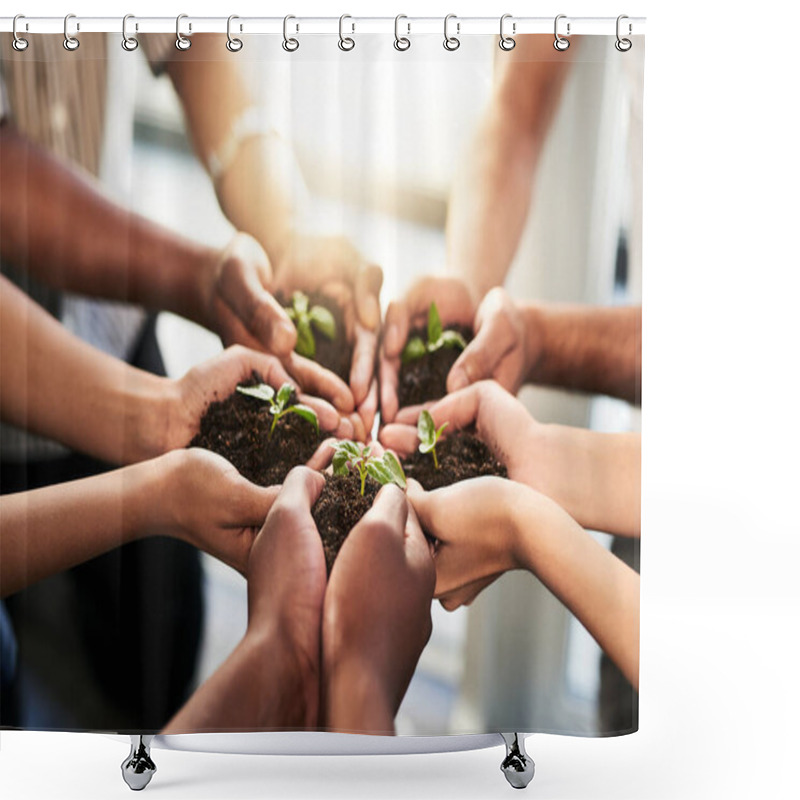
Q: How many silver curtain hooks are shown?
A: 12